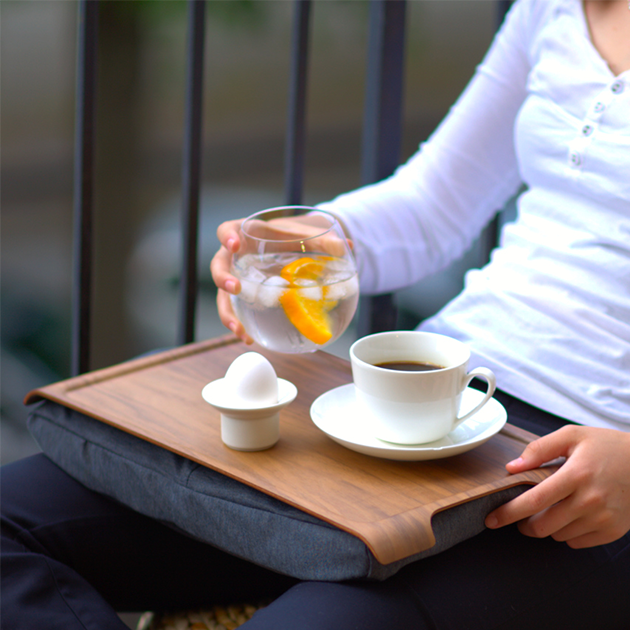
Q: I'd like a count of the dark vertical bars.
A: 5